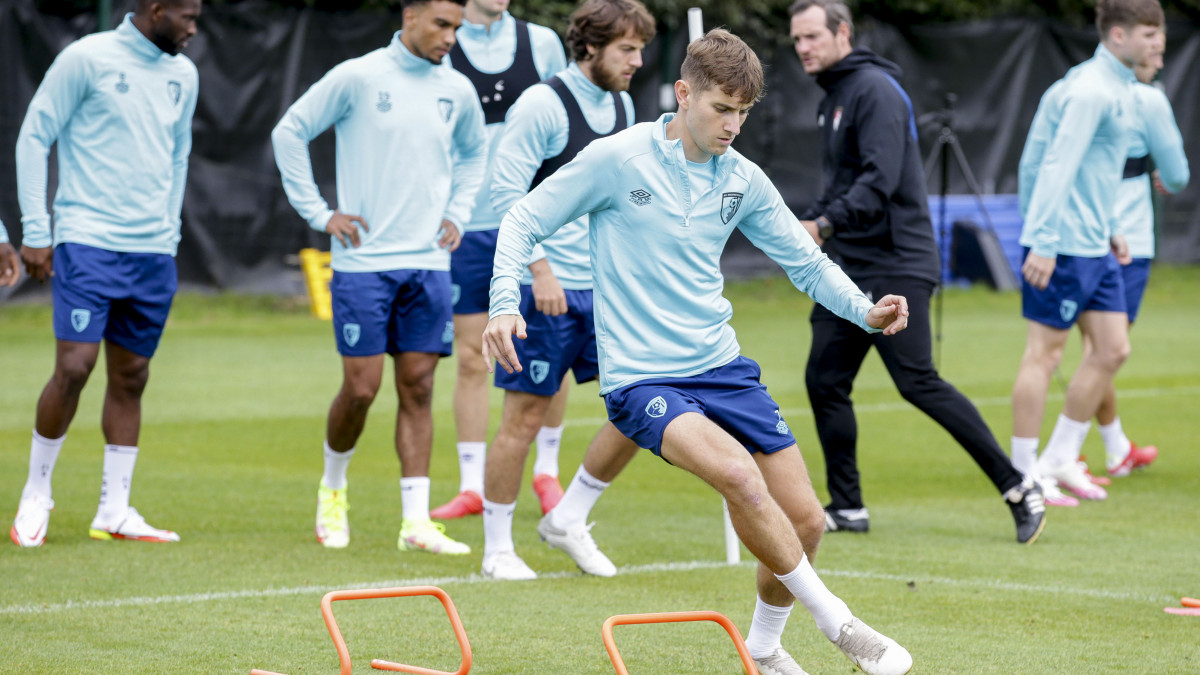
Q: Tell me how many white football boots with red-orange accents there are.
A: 2